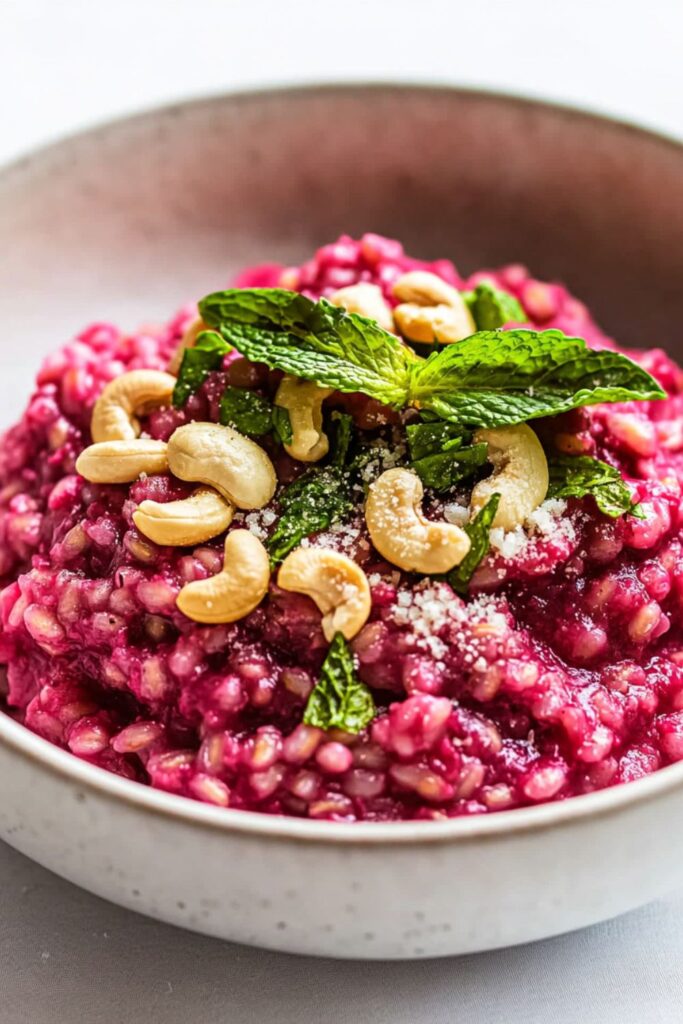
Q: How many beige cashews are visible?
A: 12